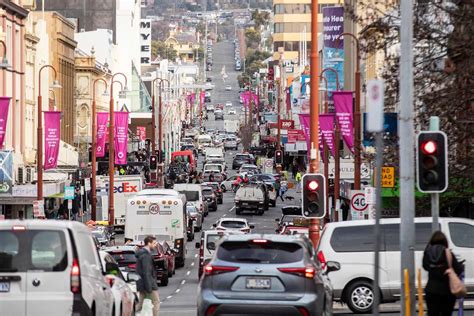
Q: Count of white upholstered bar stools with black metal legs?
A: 0